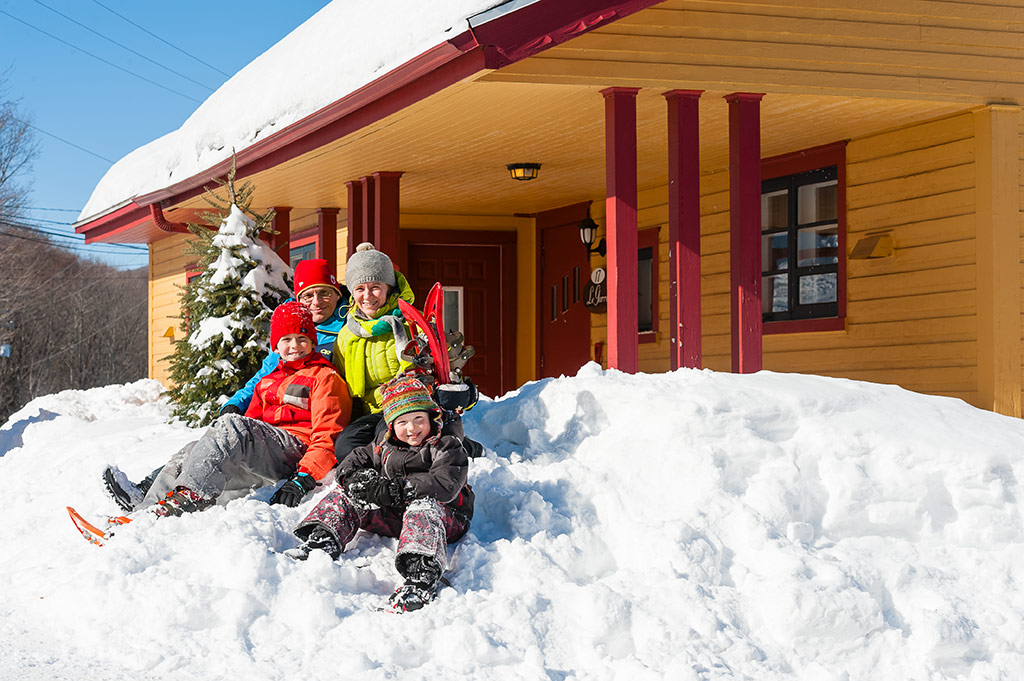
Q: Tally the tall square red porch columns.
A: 8